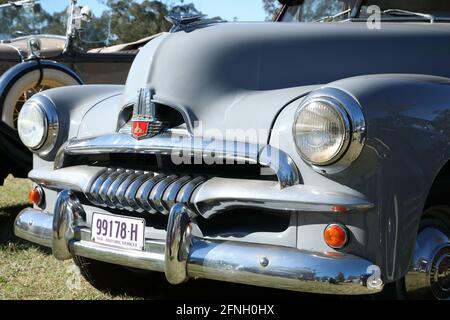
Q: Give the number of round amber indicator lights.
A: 2